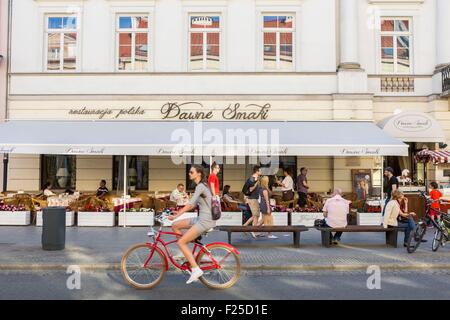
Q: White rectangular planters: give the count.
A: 9